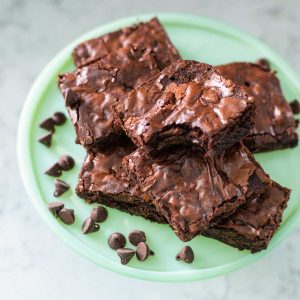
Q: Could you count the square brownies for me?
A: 7